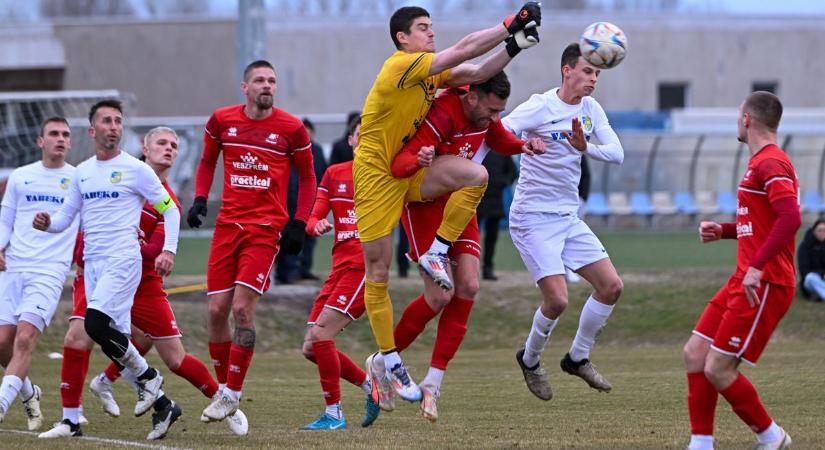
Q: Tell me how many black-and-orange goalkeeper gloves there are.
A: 2